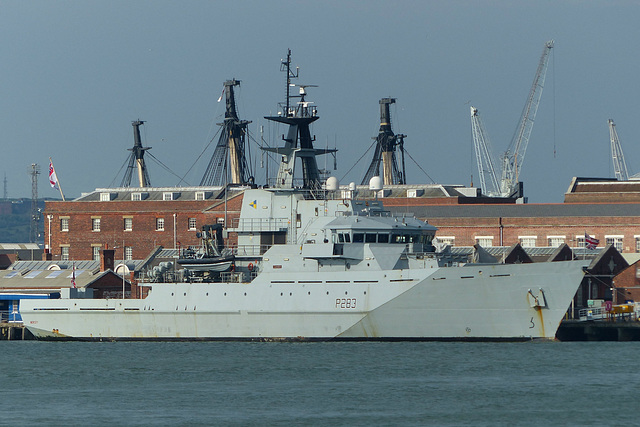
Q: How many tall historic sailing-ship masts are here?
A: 3